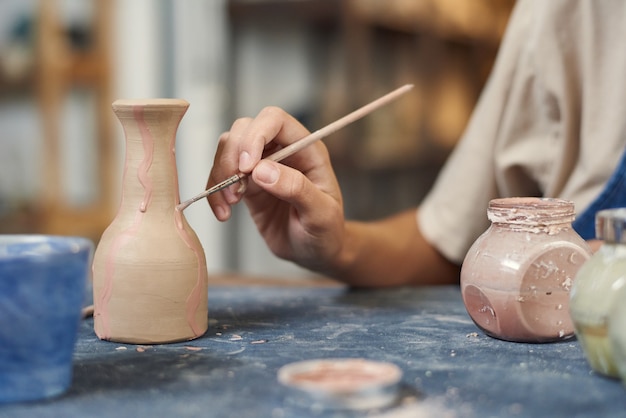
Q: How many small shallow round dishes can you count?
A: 1